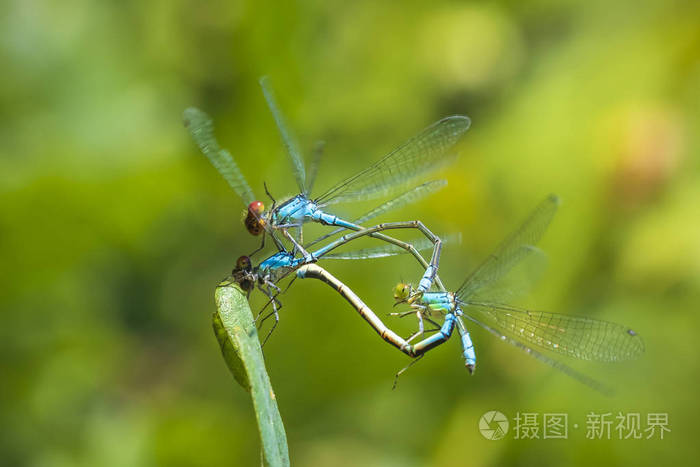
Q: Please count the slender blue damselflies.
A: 3